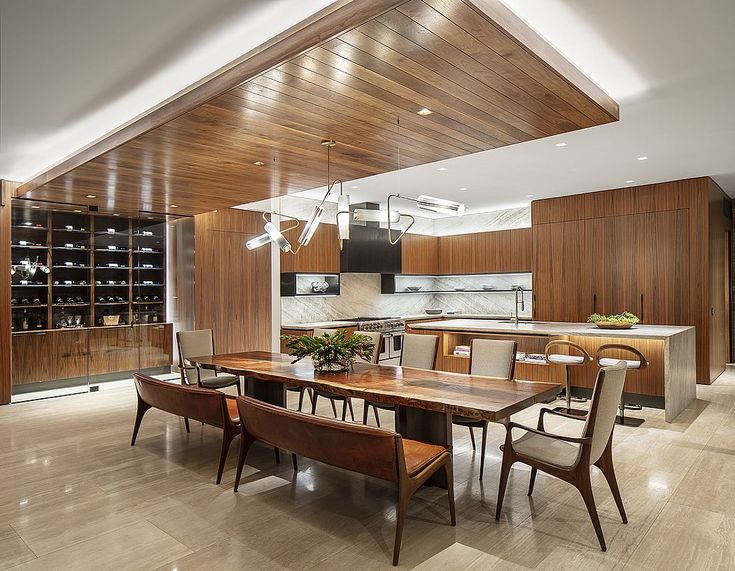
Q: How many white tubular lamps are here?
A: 6